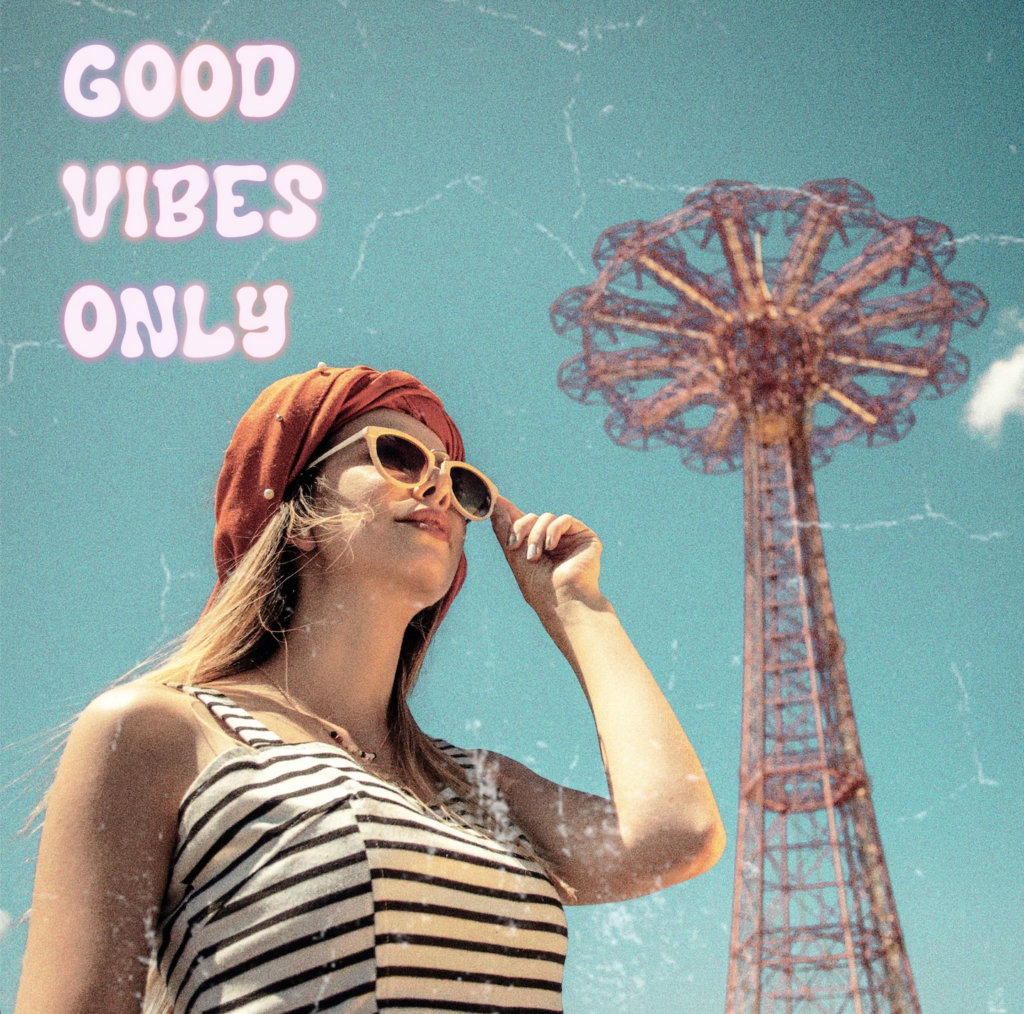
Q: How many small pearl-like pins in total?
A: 3